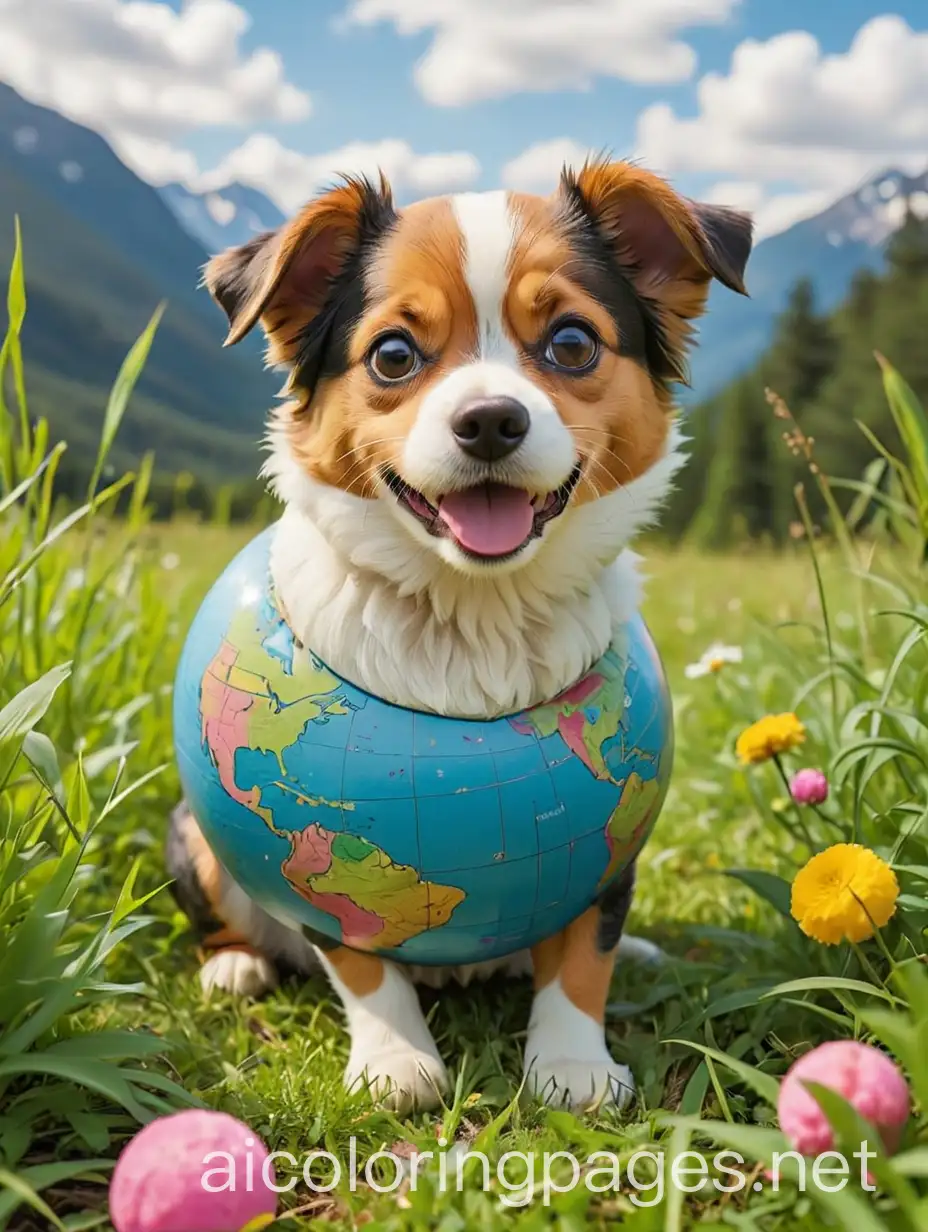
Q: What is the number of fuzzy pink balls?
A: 2